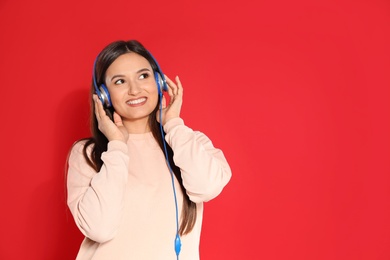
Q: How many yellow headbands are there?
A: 0